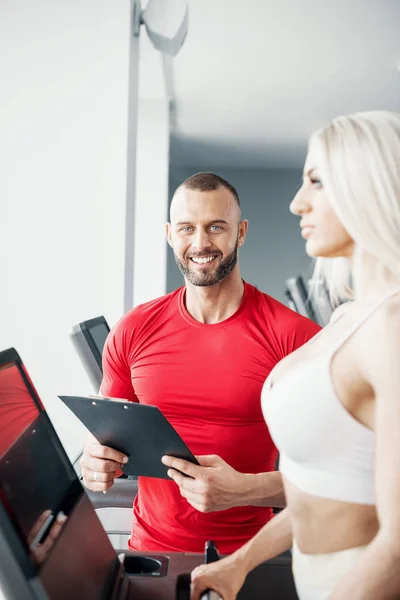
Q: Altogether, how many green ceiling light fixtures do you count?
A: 0